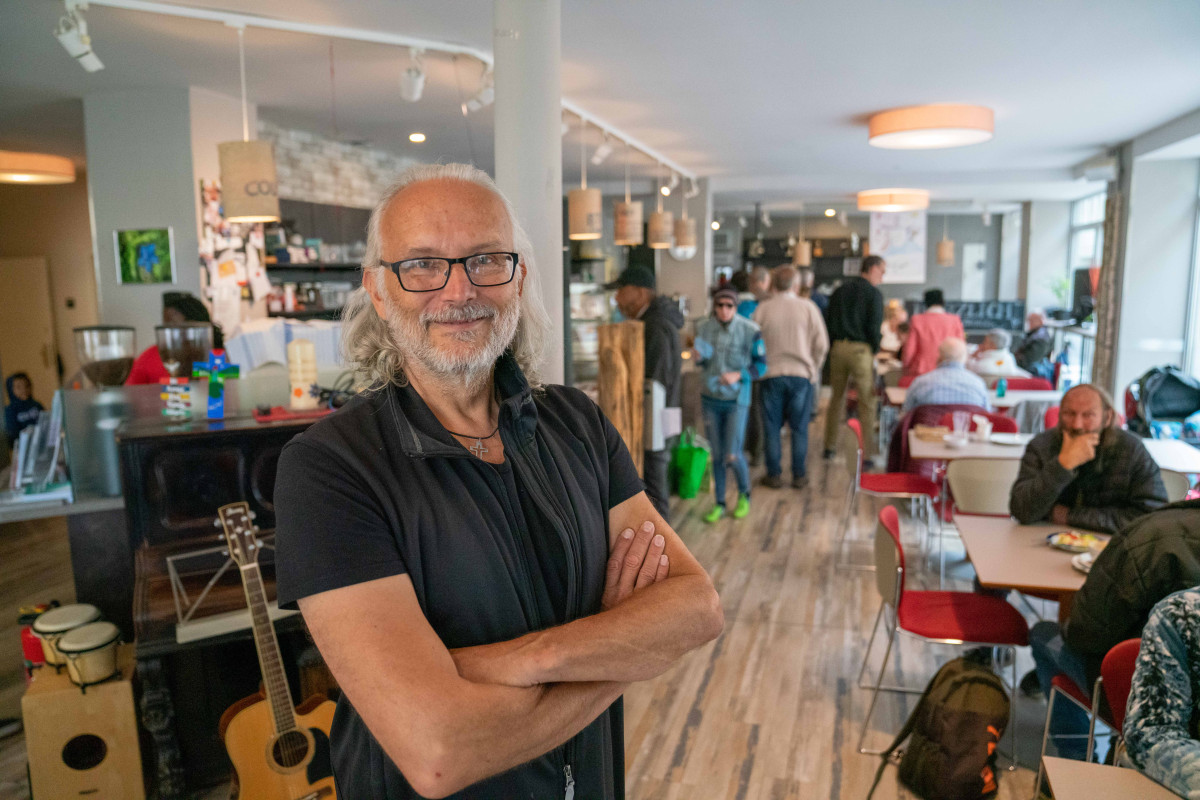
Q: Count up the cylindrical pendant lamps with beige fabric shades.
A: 7